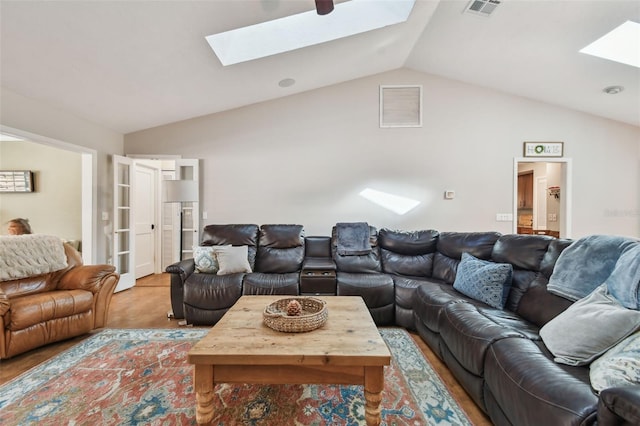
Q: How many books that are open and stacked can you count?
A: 0